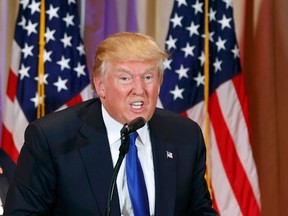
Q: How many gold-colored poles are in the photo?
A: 2